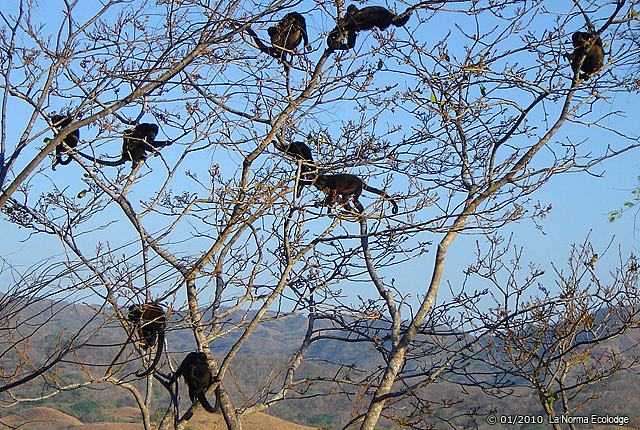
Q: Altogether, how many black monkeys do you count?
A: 9